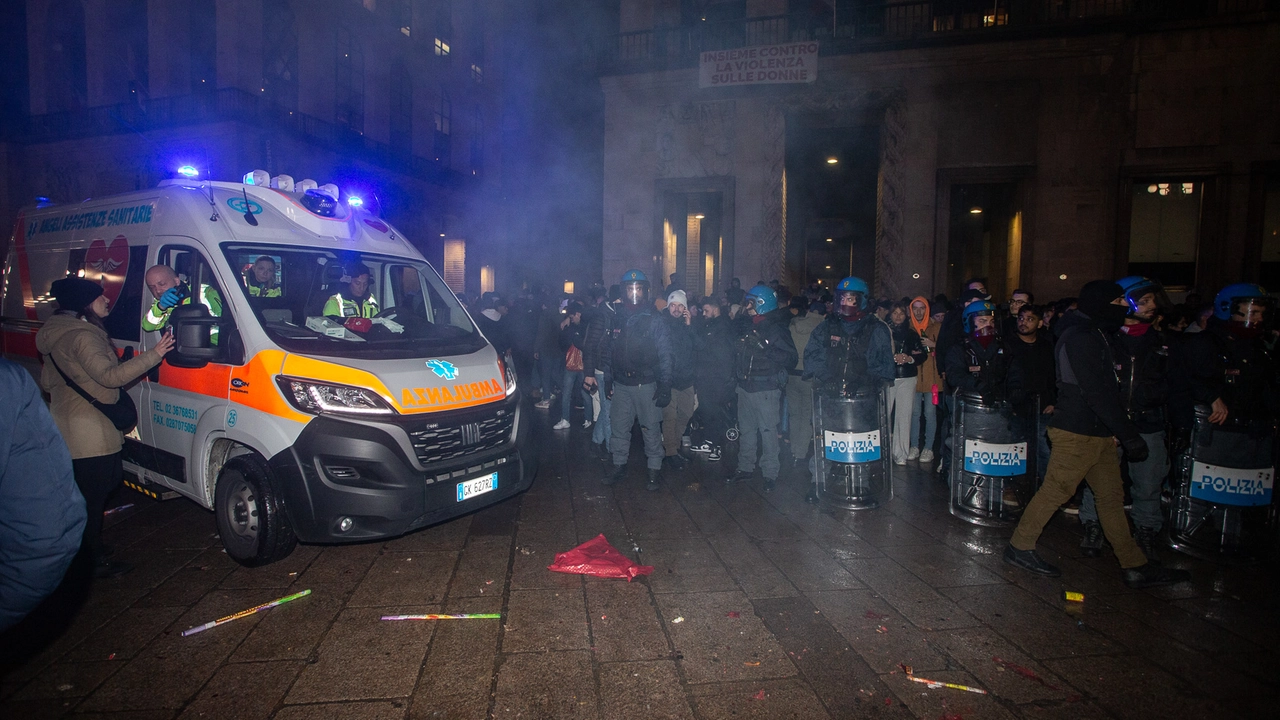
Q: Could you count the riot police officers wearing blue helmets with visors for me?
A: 6